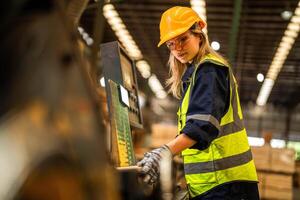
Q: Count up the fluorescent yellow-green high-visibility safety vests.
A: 1